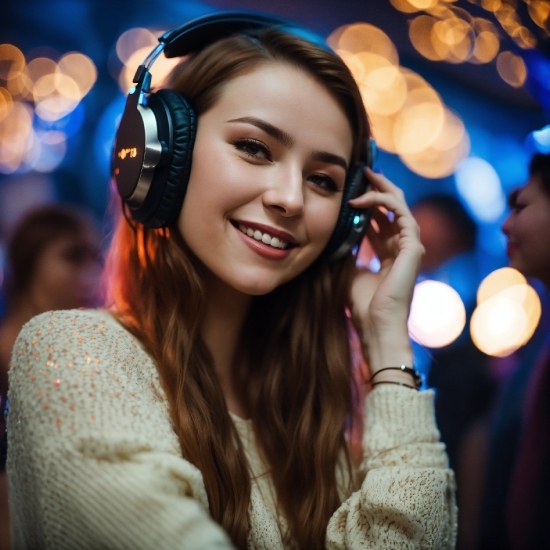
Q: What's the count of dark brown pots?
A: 0